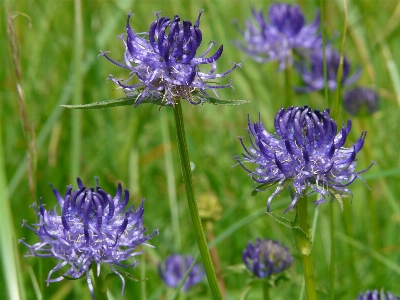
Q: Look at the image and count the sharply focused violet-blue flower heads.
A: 3